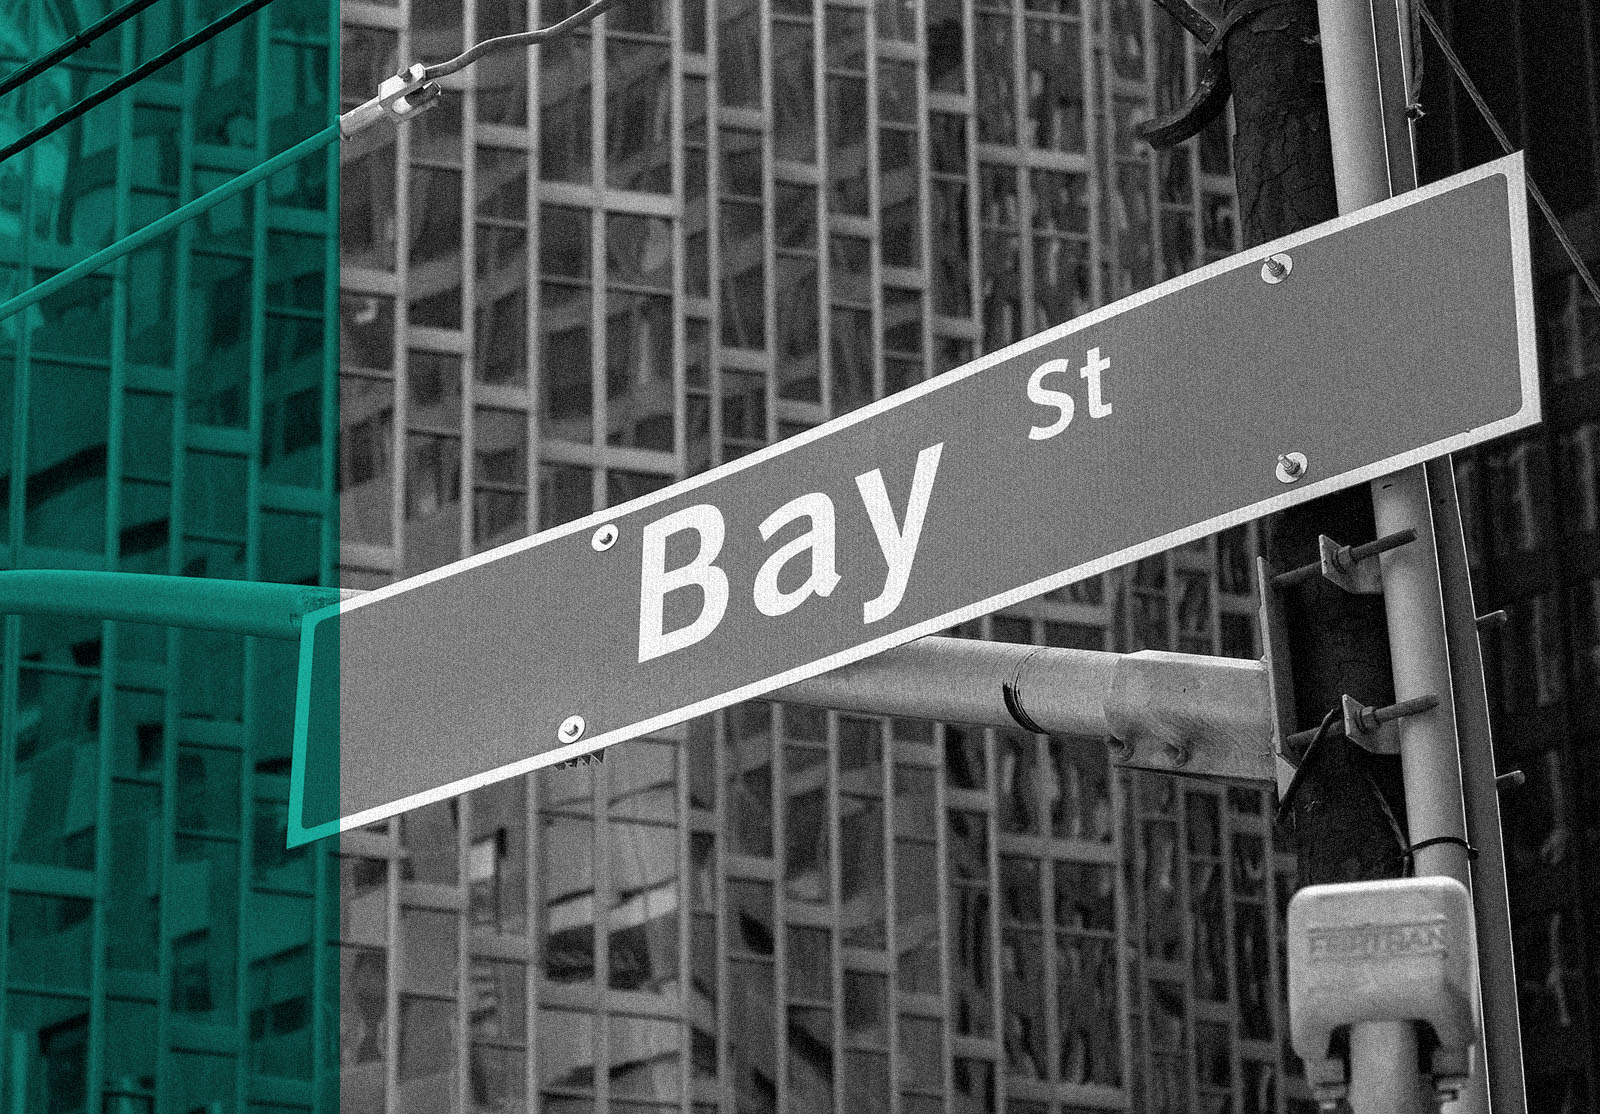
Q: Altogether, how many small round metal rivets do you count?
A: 4